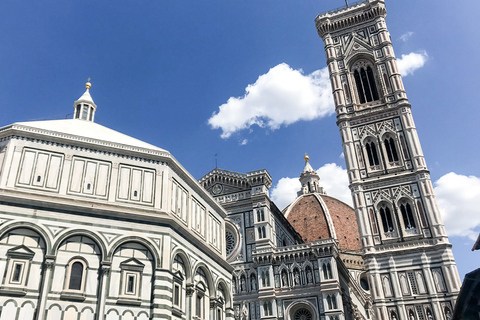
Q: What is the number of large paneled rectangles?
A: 6